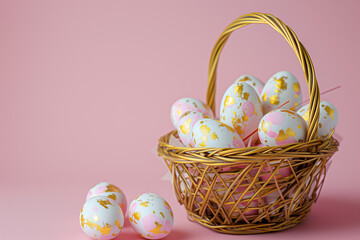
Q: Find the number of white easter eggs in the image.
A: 11